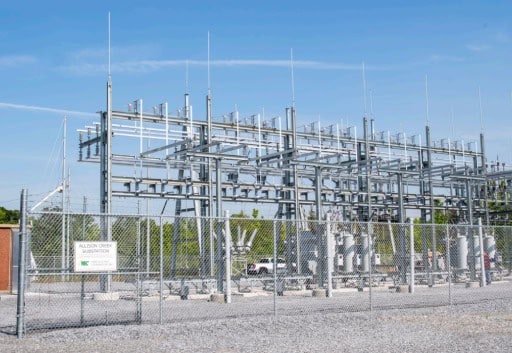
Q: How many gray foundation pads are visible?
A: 5